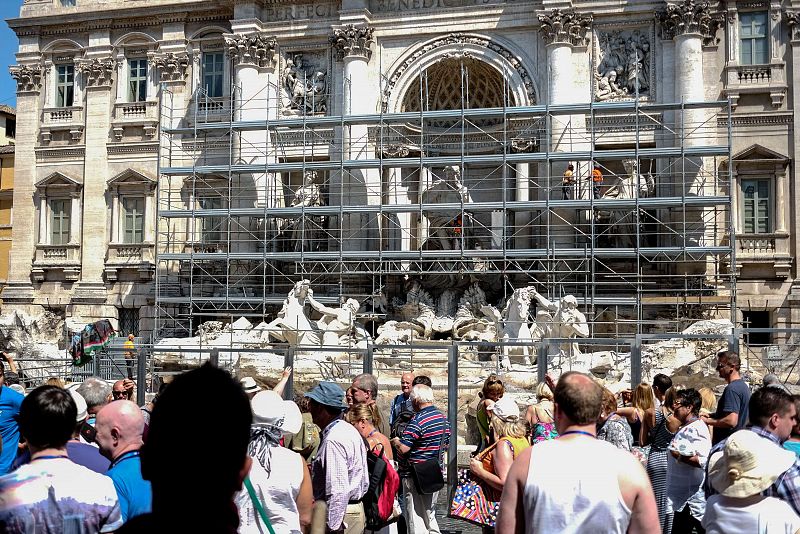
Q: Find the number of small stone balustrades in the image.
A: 8